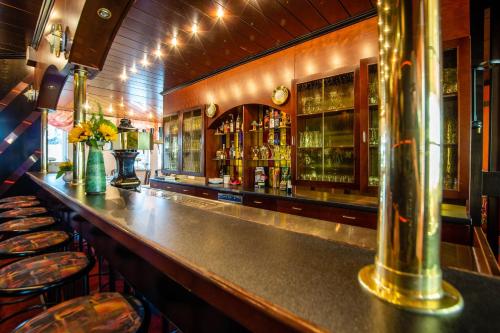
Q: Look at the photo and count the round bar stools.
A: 7